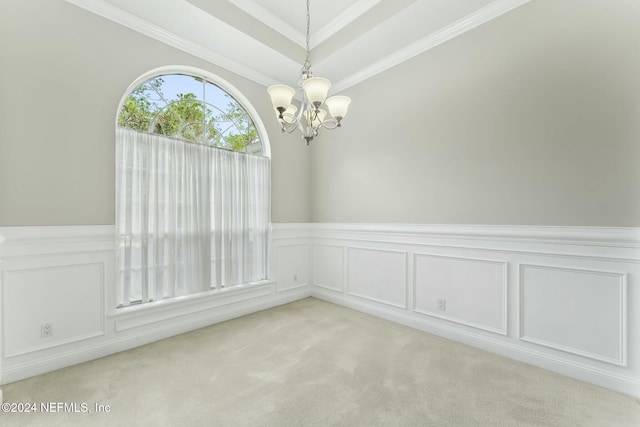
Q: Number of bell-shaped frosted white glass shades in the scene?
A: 5